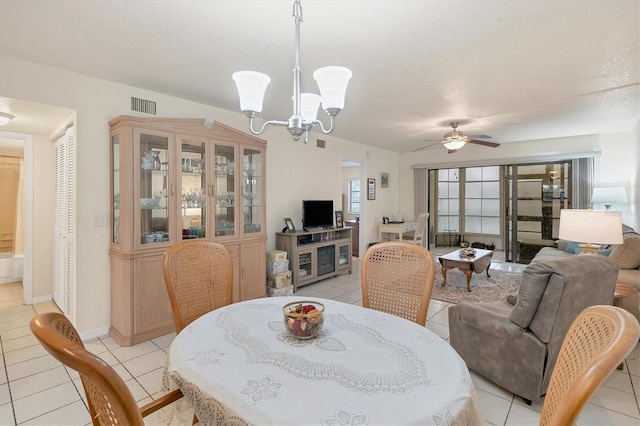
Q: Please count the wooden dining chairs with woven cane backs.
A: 4